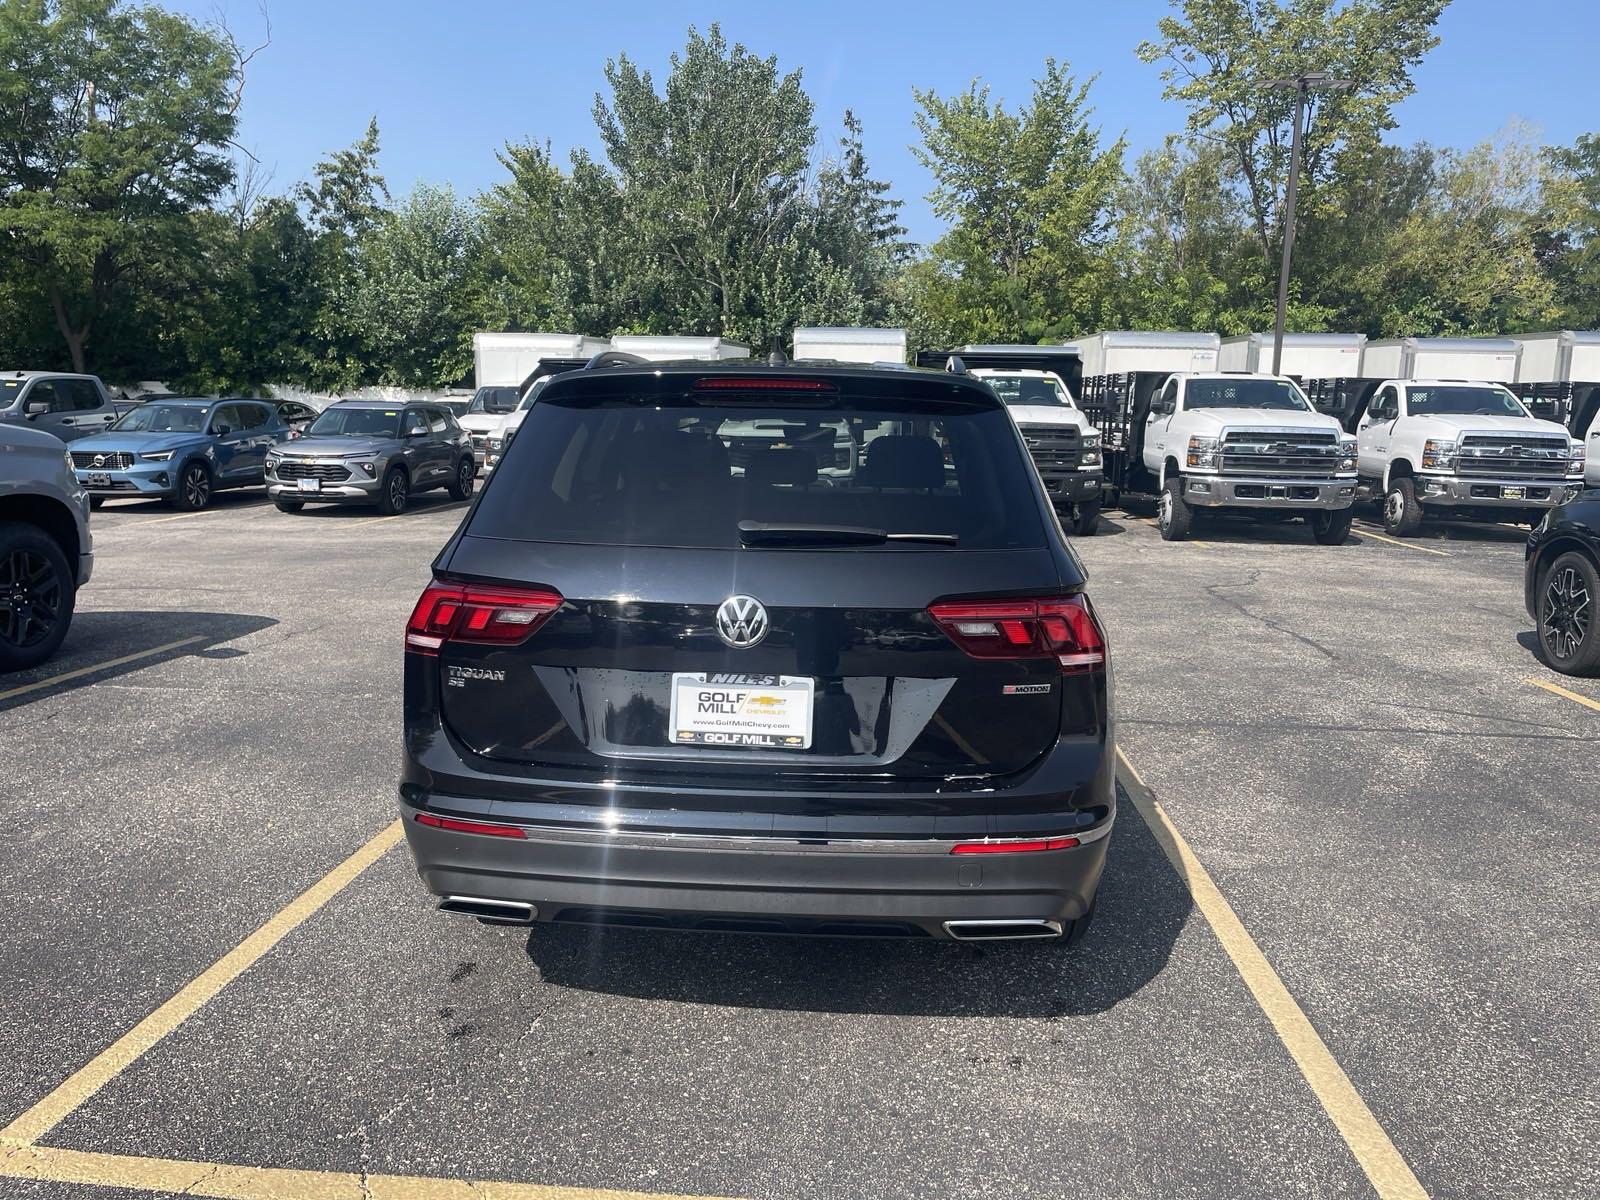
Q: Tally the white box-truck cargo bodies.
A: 7